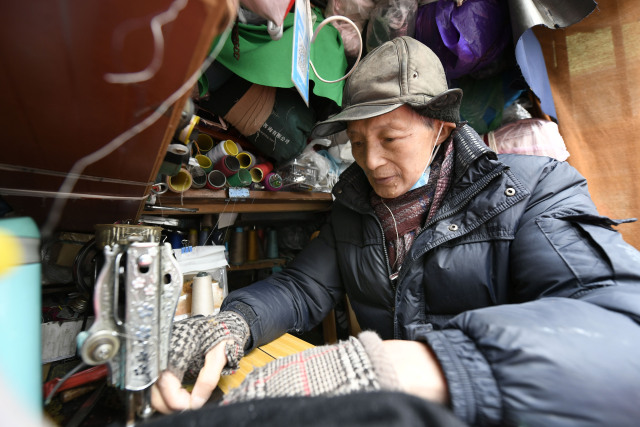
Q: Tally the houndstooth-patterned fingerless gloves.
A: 2